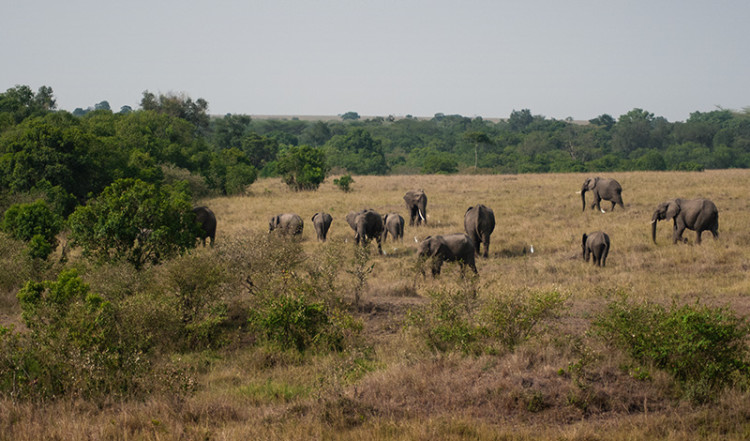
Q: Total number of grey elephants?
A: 11